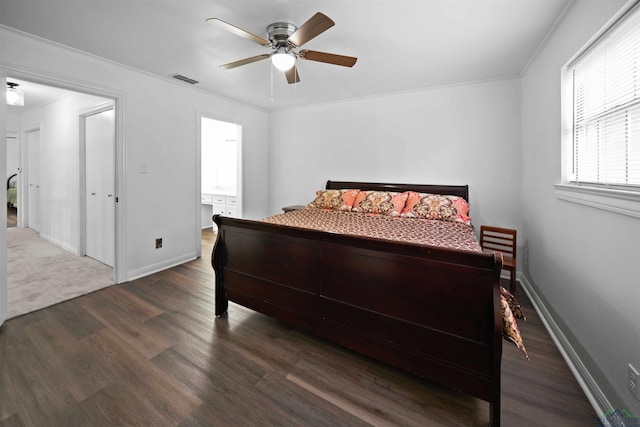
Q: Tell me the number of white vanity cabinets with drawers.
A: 1